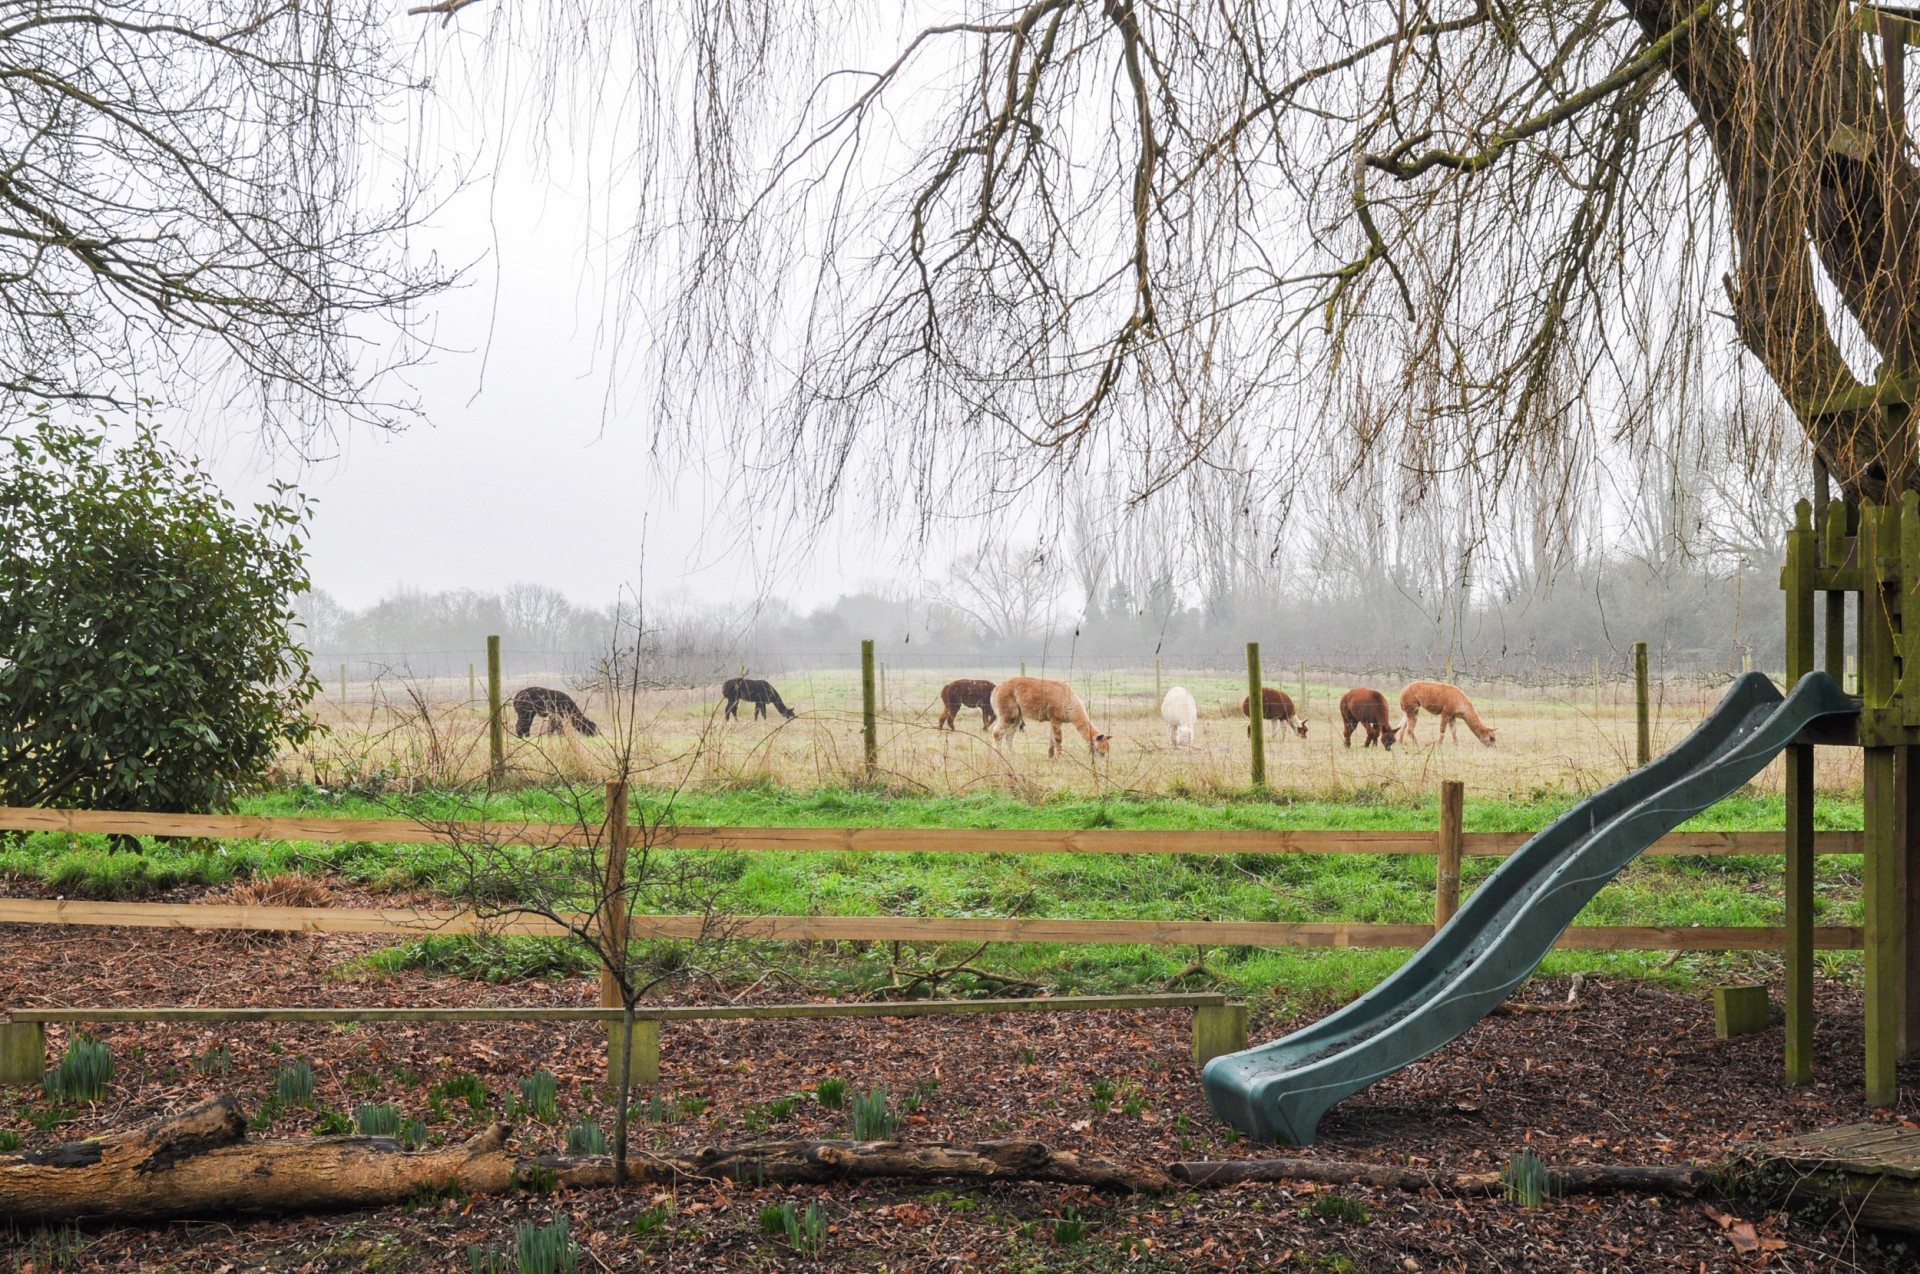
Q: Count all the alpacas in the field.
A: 8